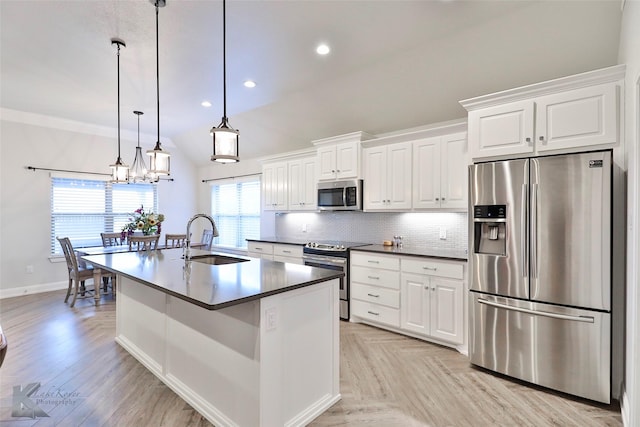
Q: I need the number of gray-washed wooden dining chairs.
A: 5